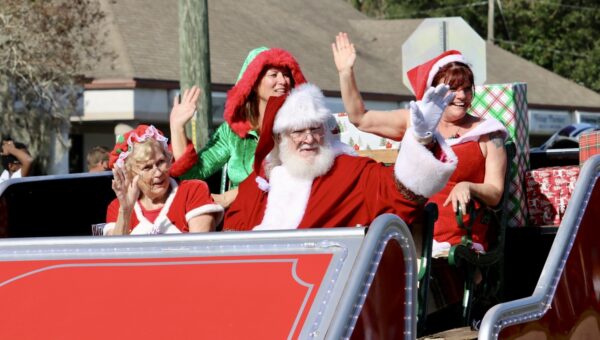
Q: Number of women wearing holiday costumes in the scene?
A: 3